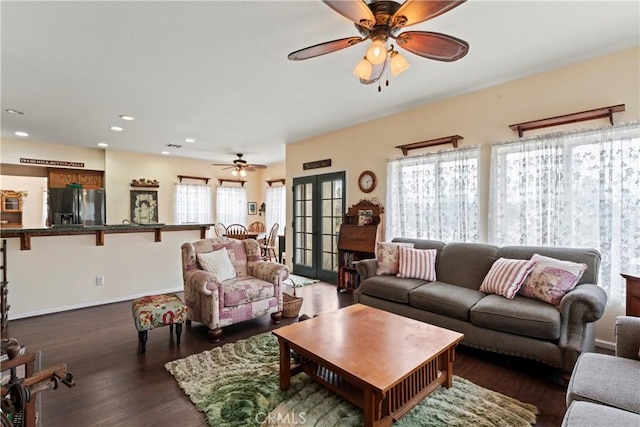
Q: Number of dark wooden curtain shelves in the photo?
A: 5